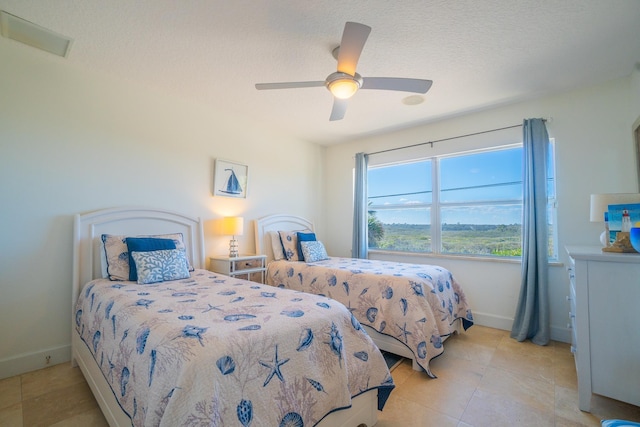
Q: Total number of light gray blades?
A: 4